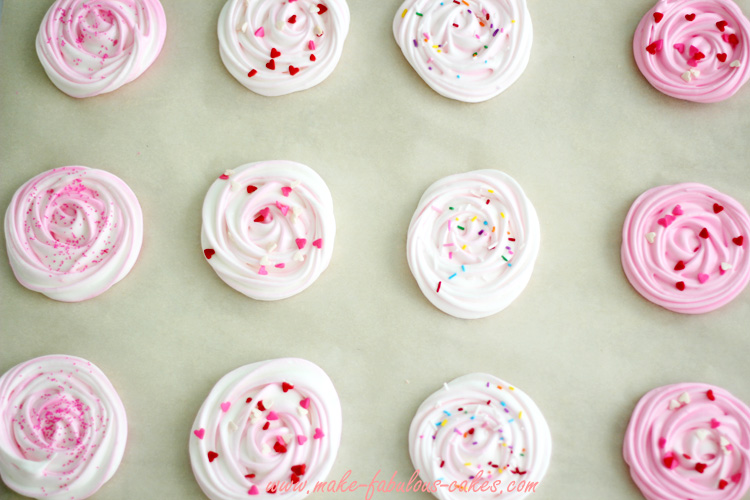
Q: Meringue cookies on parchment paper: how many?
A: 12